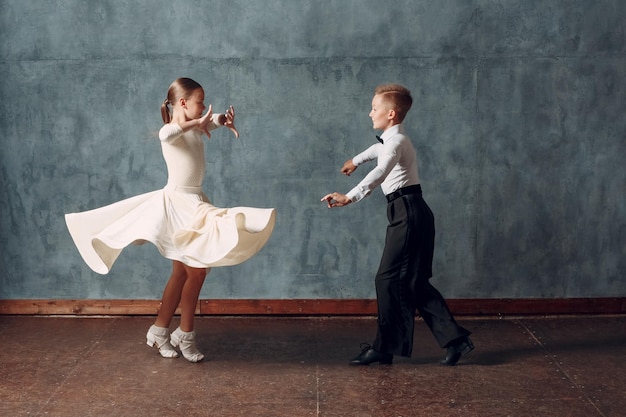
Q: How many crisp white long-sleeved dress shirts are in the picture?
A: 1